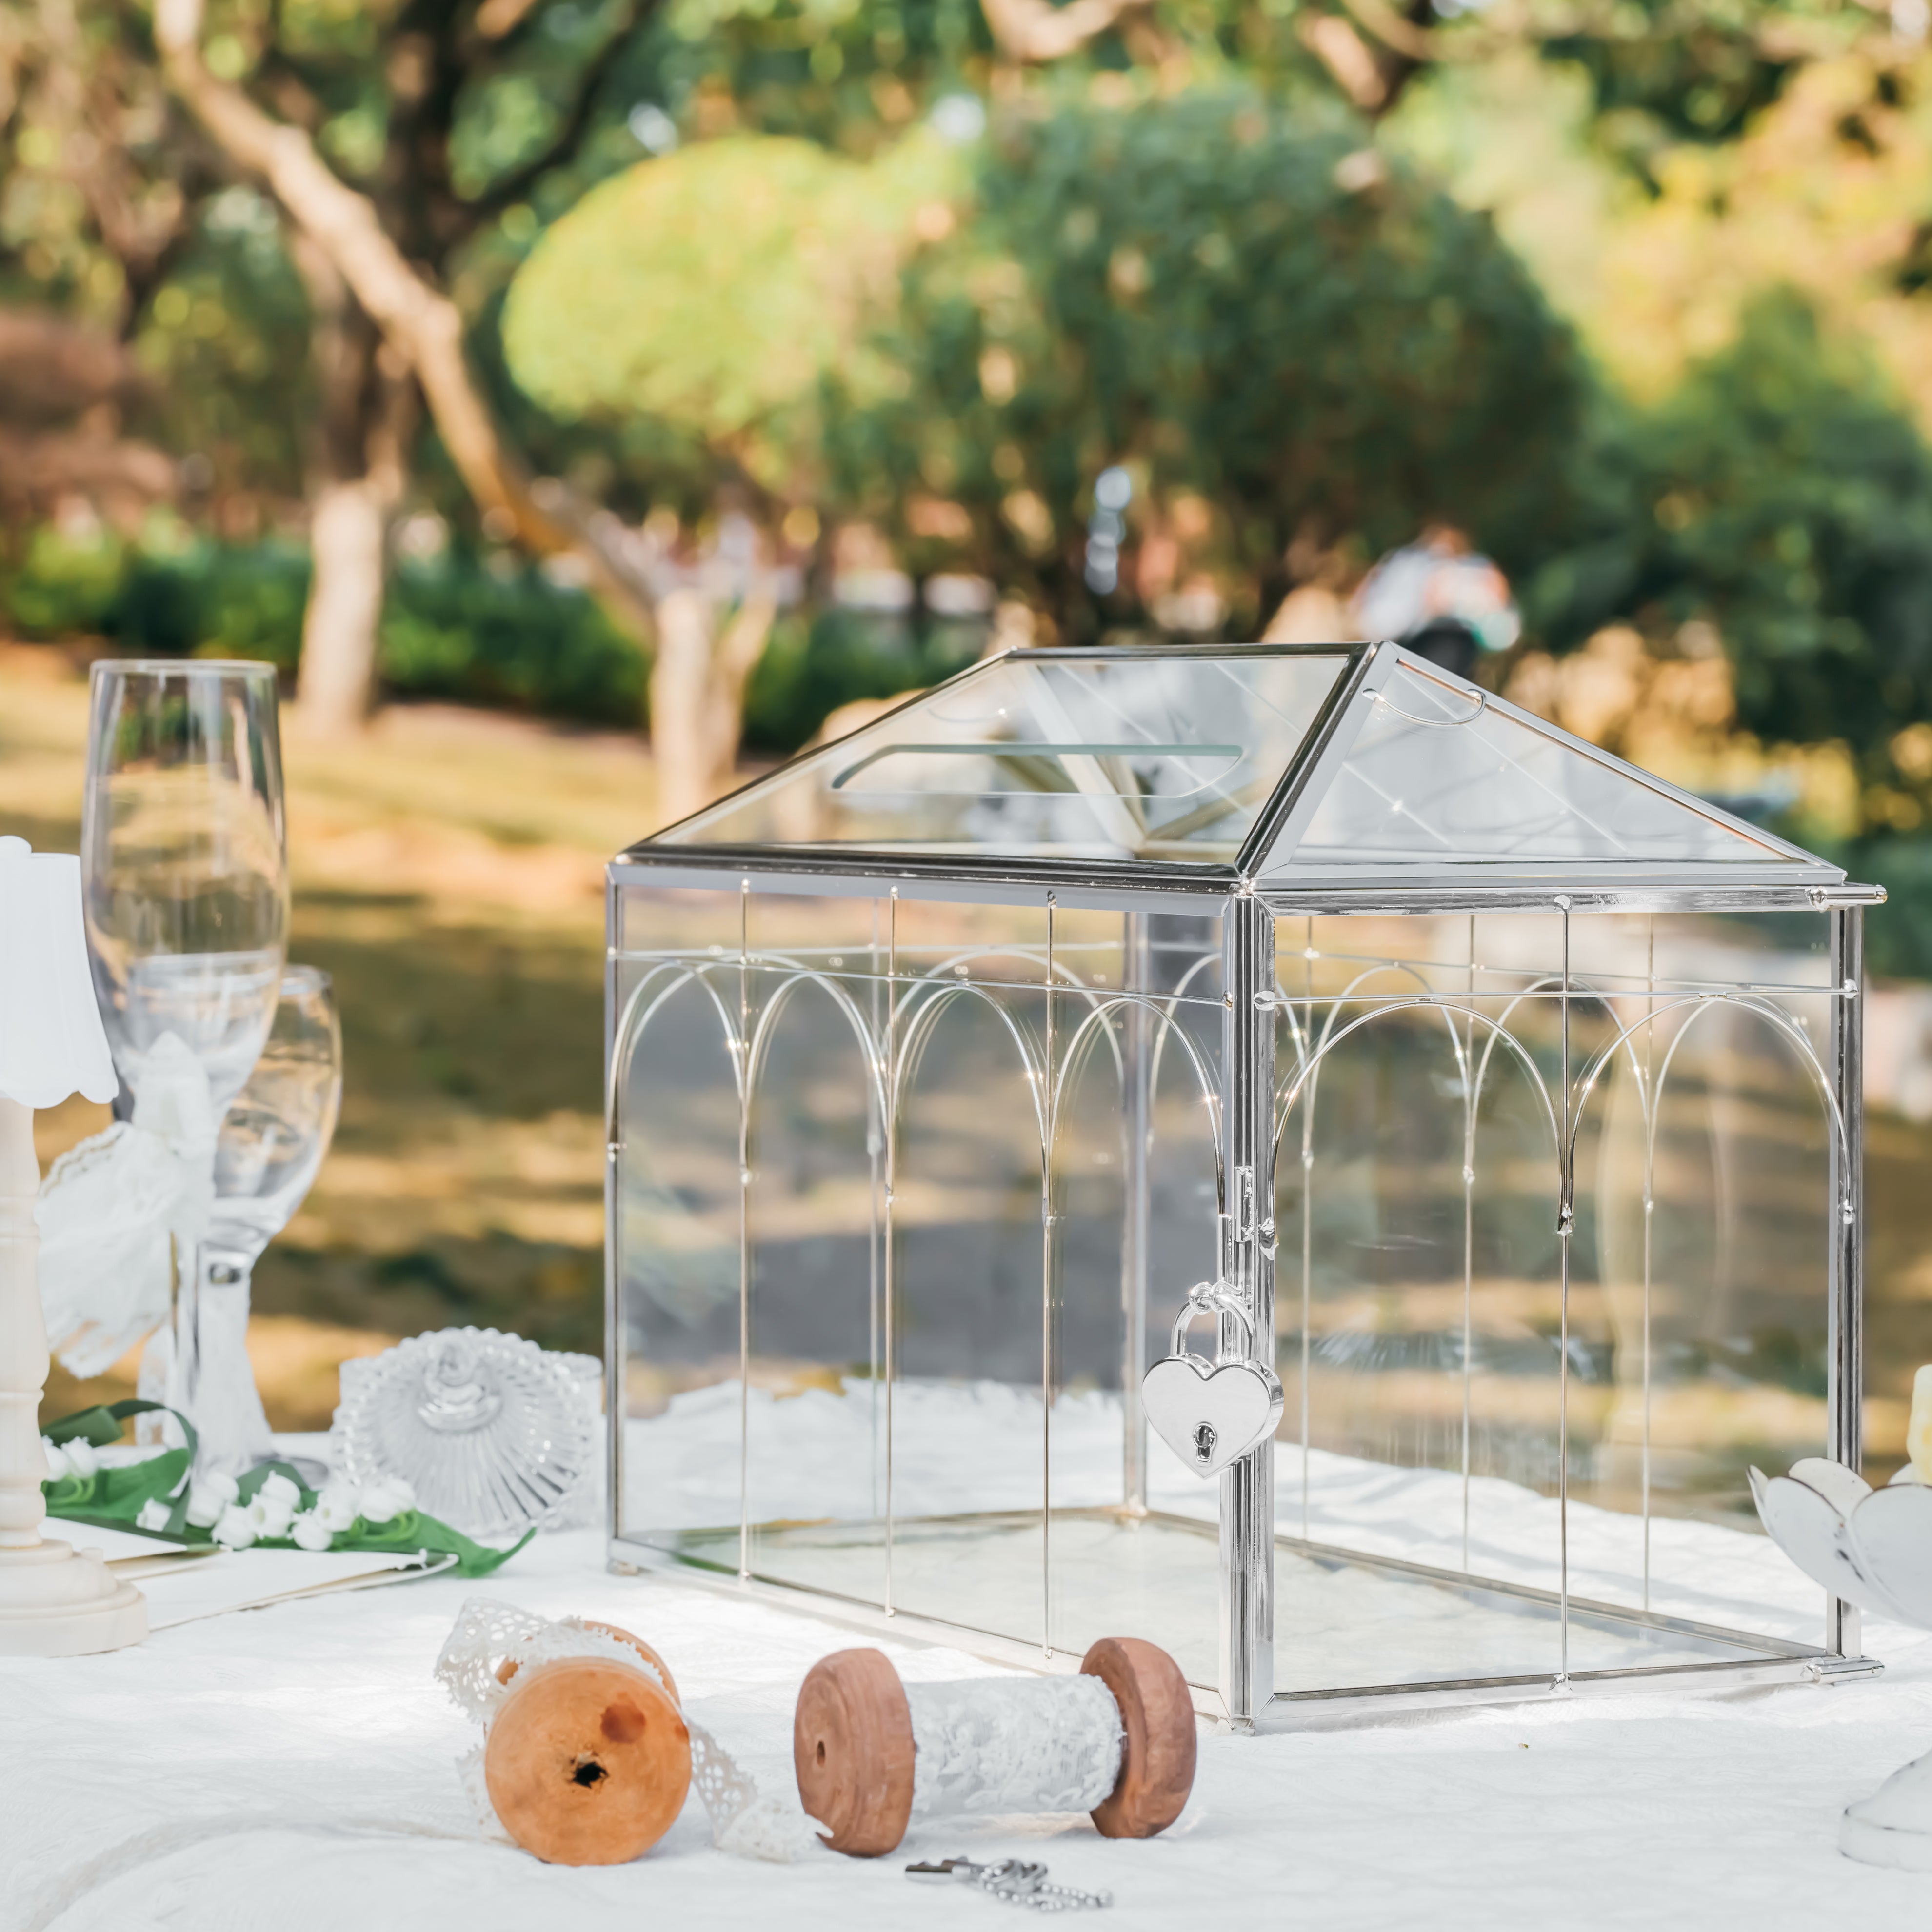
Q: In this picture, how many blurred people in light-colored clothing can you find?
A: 1